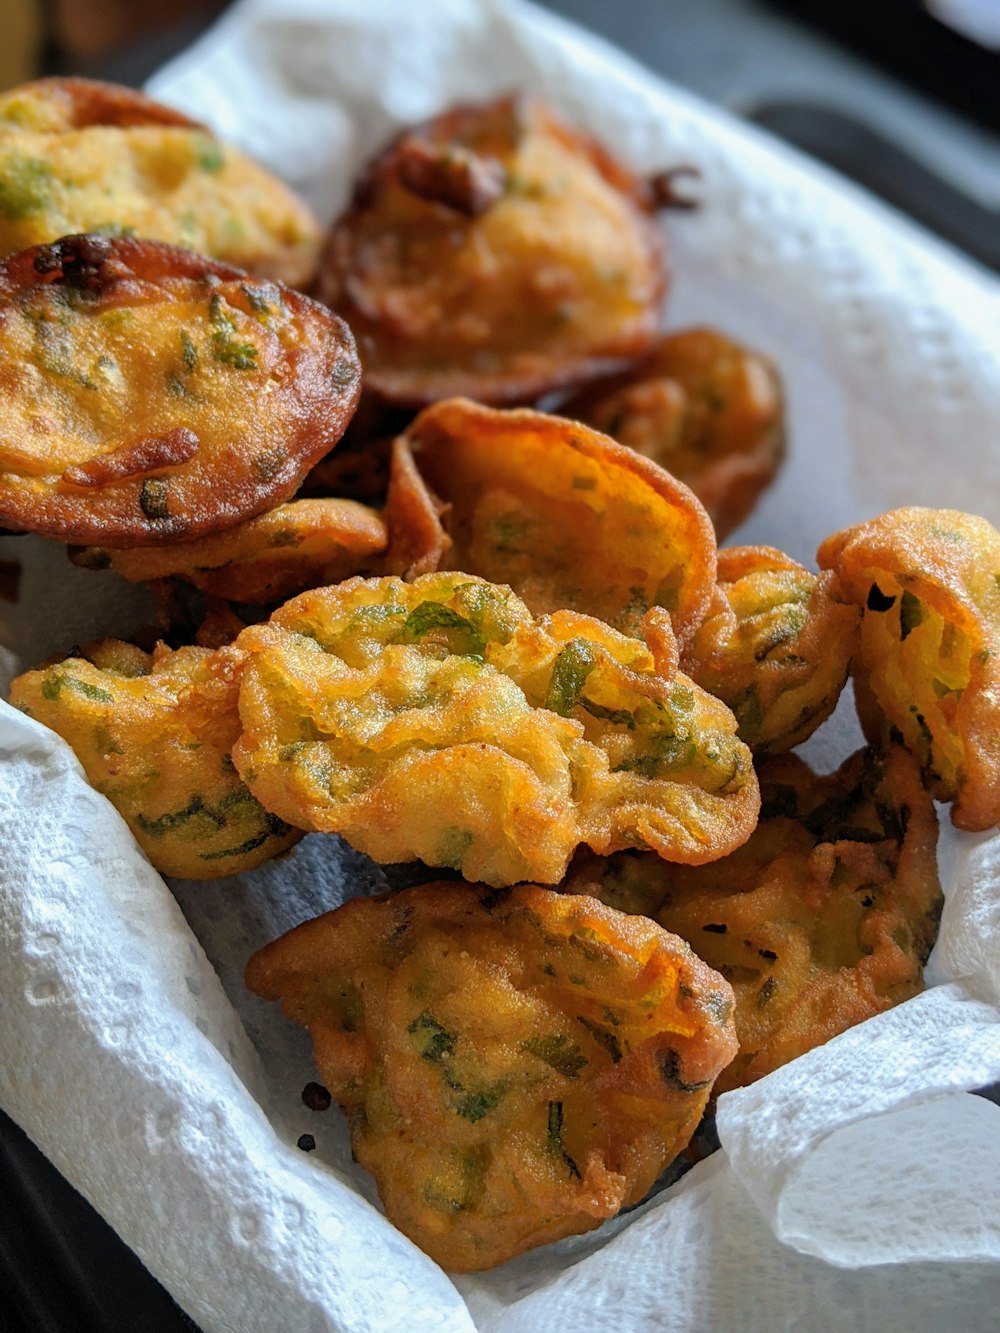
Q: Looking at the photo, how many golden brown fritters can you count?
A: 12